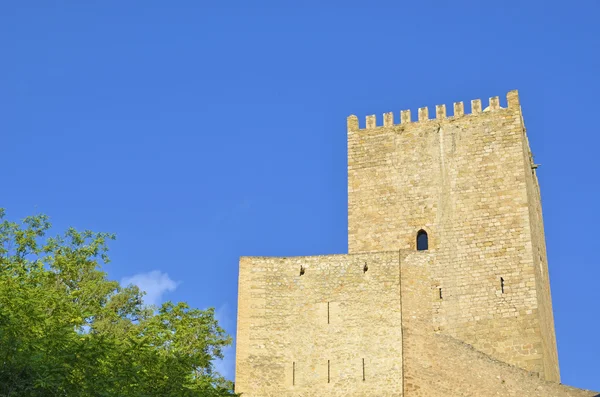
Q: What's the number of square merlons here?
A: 8